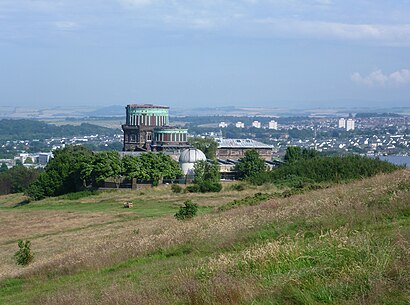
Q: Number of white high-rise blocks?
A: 6